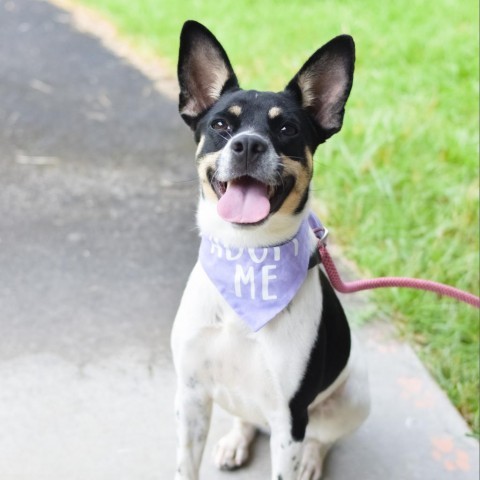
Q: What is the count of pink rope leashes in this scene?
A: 1